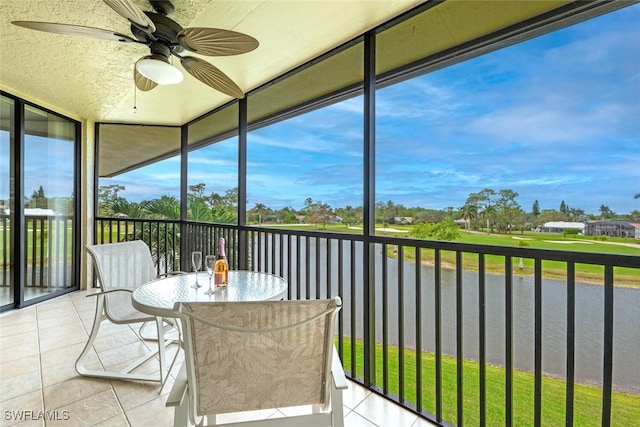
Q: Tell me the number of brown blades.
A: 5